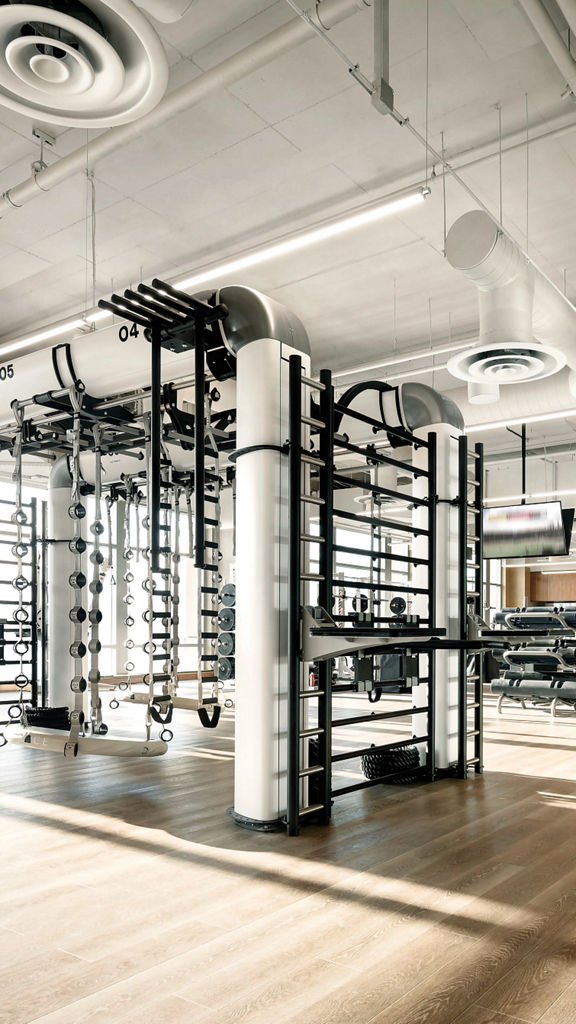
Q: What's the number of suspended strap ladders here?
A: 2